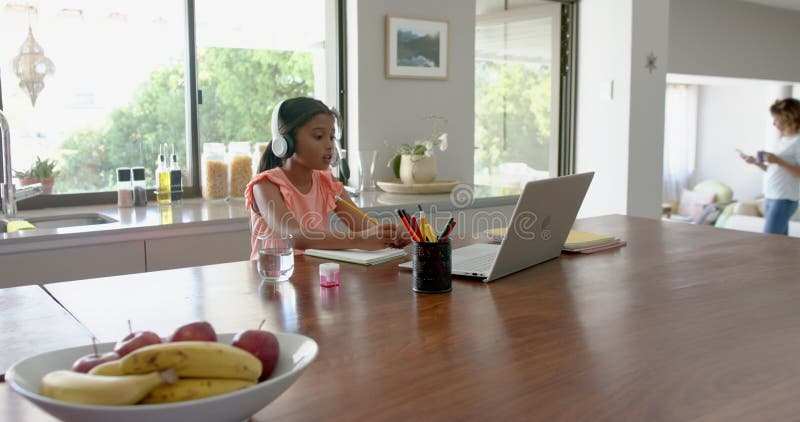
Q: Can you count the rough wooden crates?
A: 0